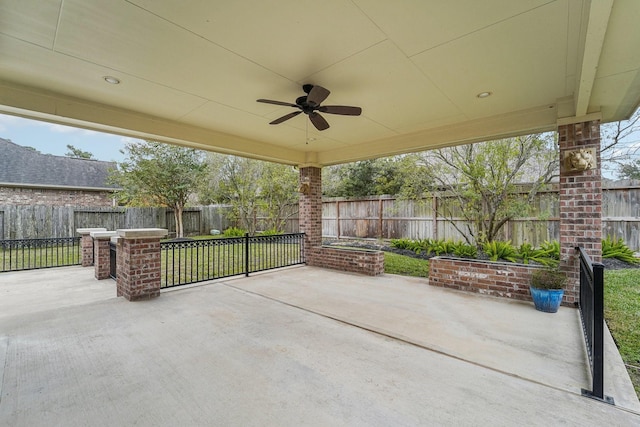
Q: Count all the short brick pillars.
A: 3